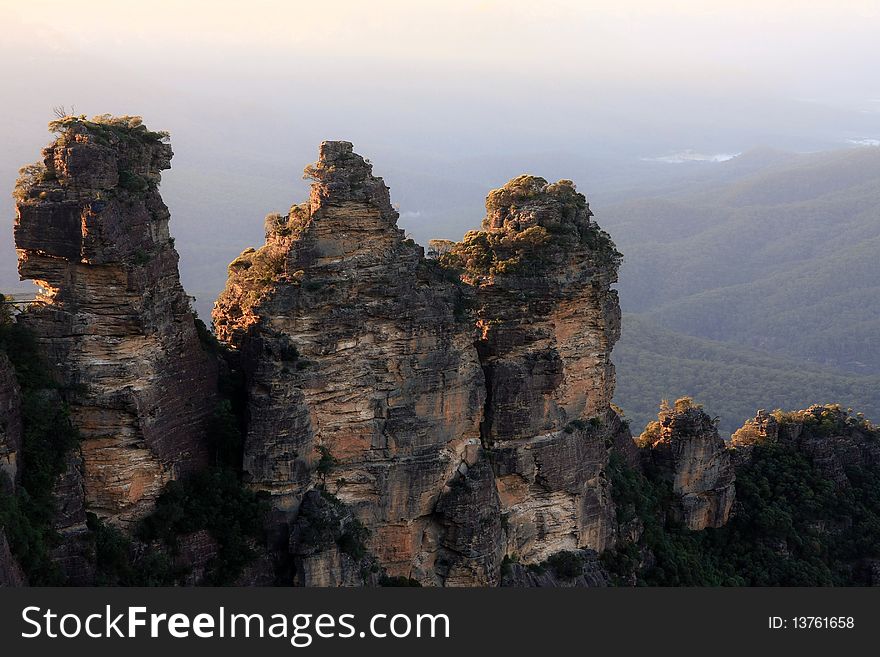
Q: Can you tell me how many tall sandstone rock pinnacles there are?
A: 3